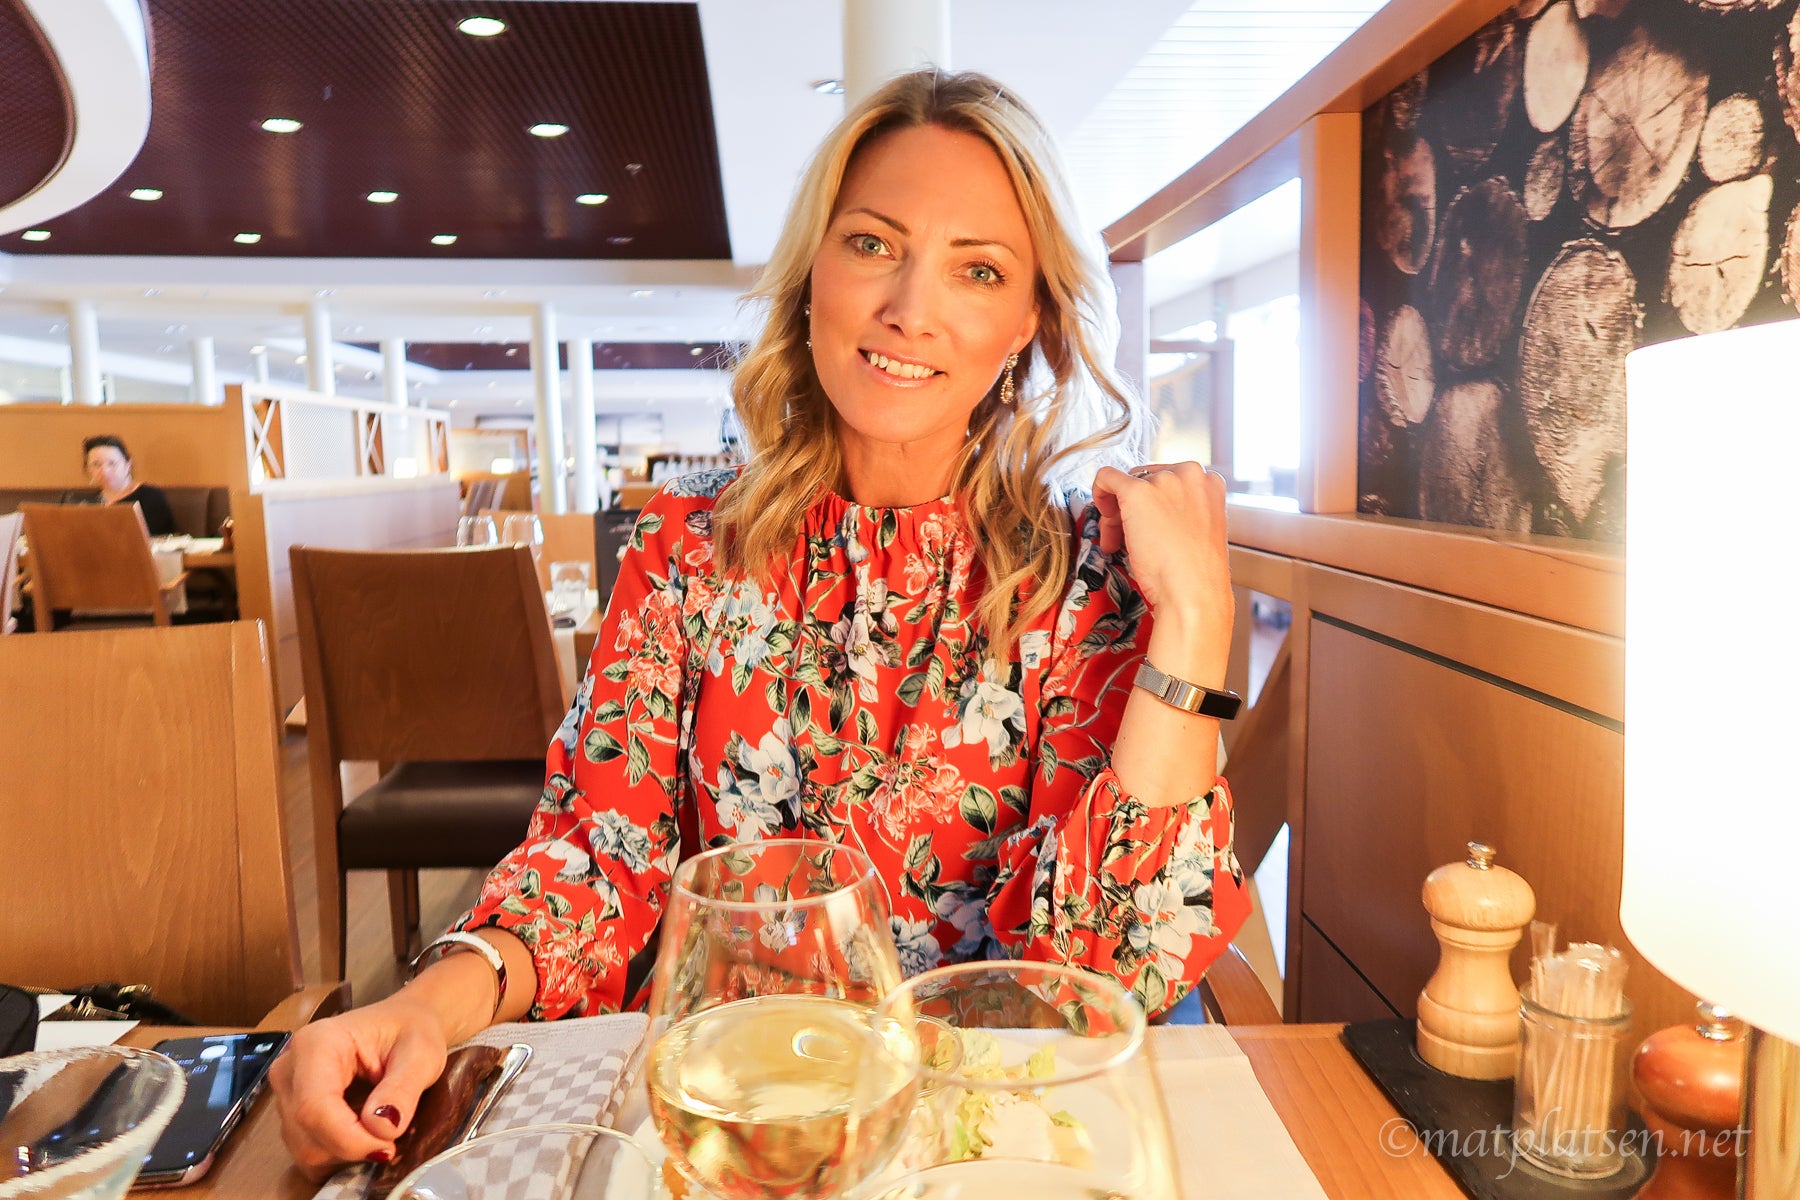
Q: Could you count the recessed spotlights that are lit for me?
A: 9